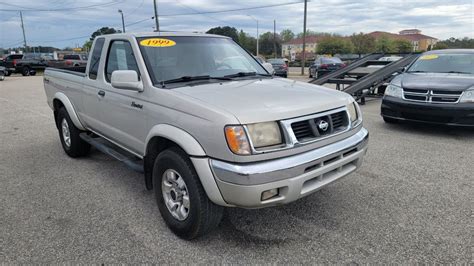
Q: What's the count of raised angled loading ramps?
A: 2